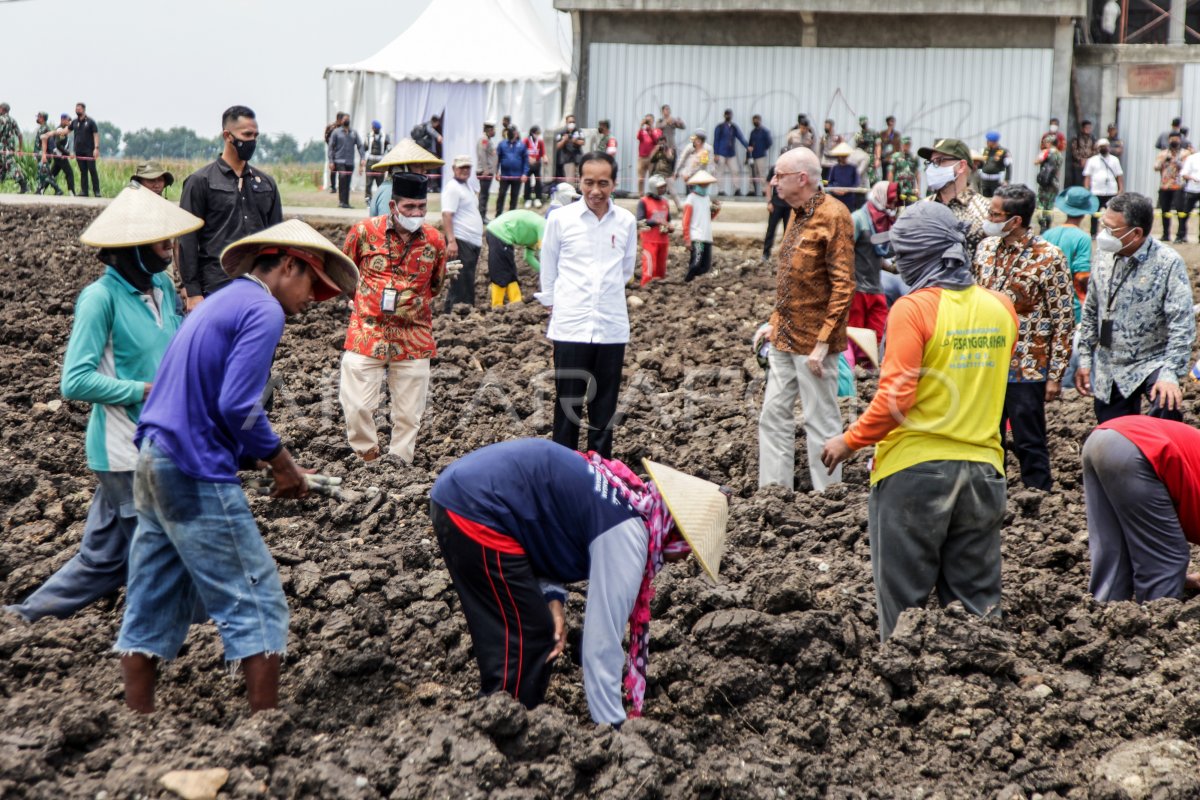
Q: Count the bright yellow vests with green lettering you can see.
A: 1